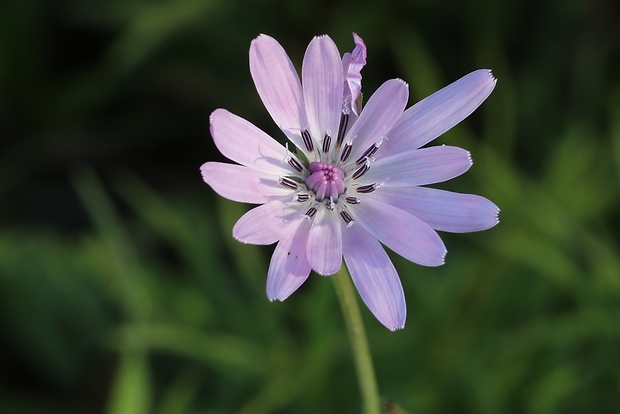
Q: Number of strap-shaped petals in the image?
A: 14